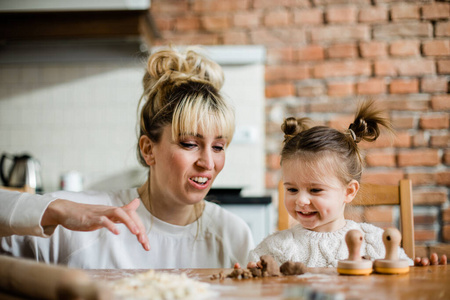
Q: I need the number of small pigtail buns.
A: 2